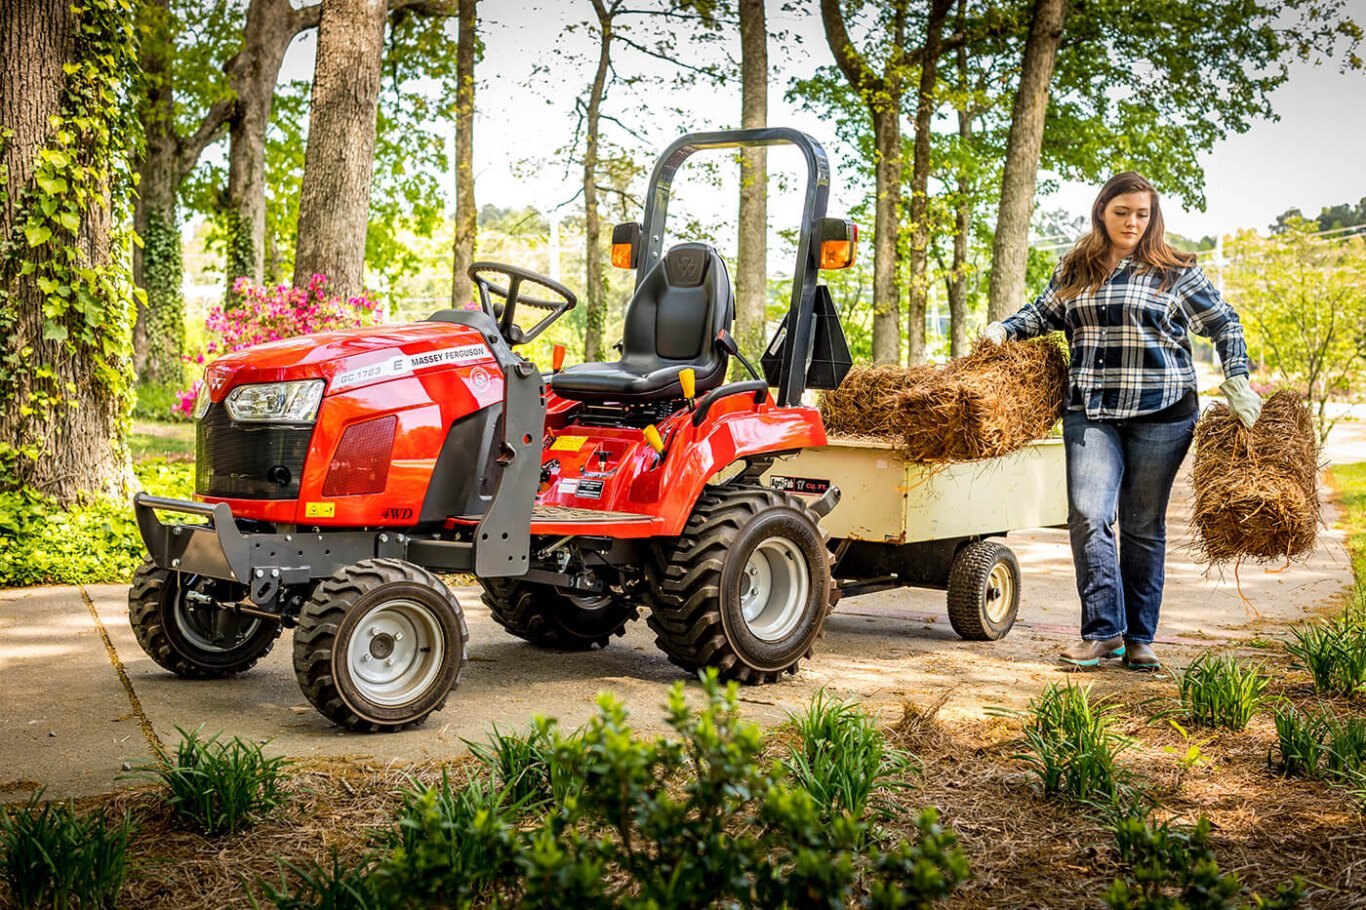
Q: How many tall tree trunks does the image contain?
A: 11